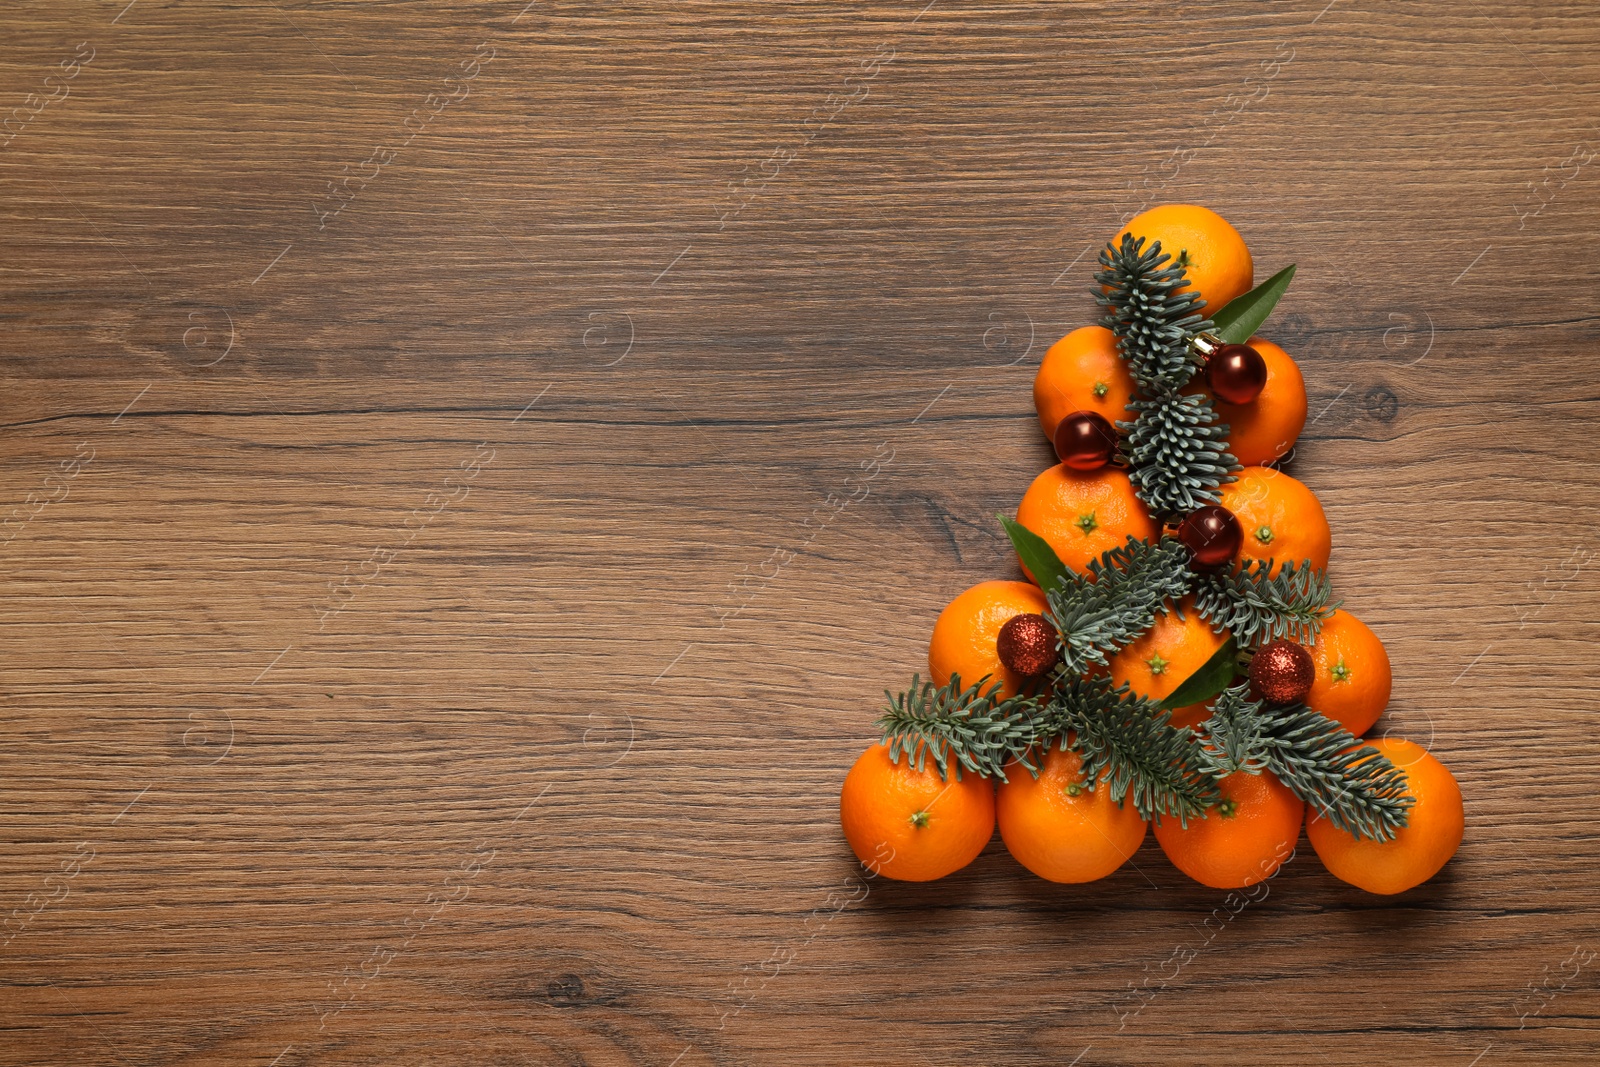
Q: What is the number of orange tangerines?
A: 12